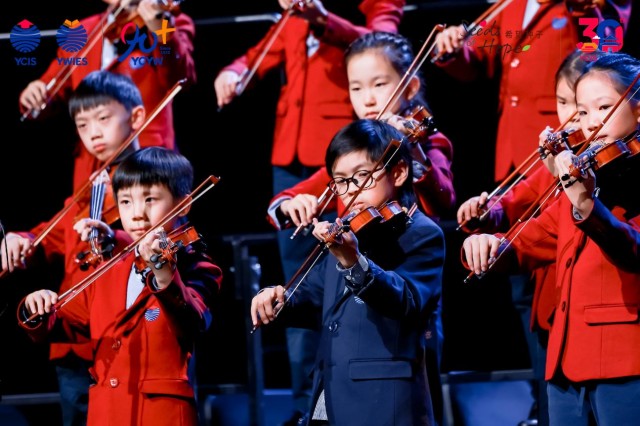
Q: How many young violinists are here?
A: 9